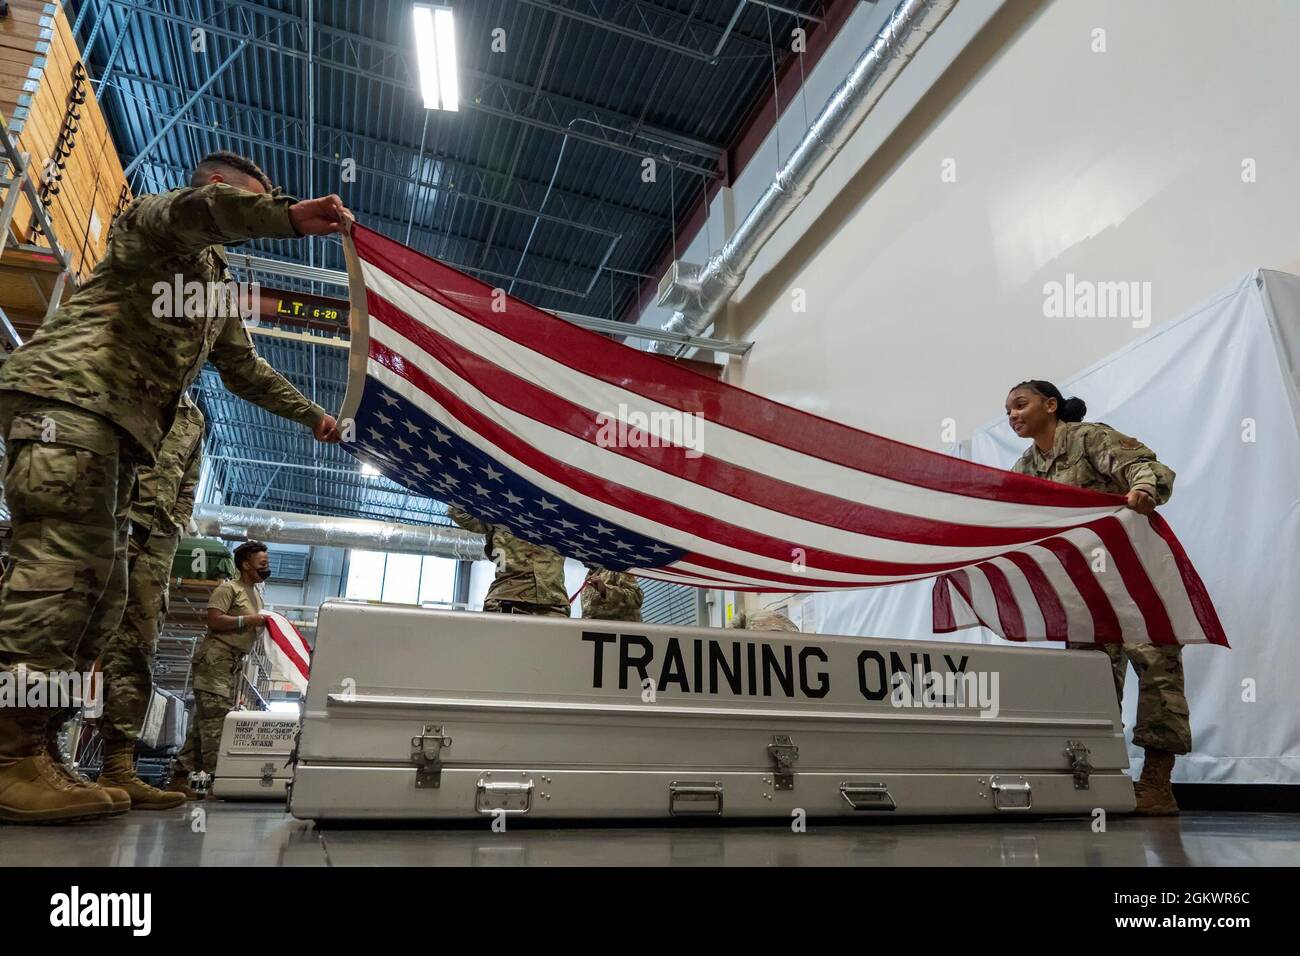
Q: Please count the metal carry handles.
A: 4